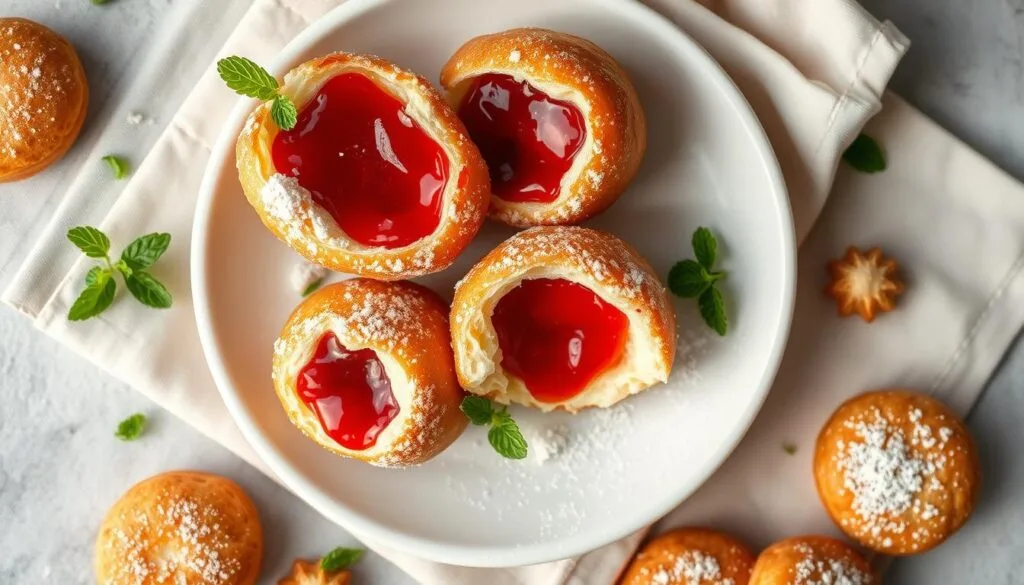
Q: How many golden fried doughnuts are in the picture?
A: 9